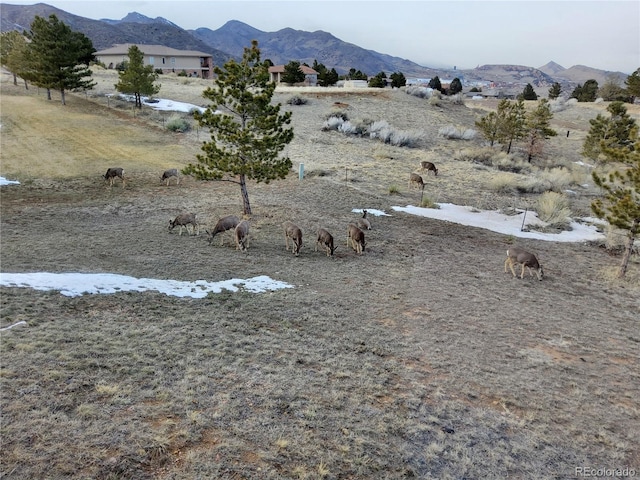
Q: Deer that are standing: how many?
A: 11